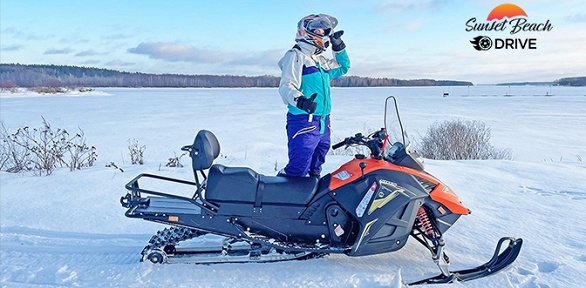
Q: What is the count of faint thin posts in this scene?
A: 3